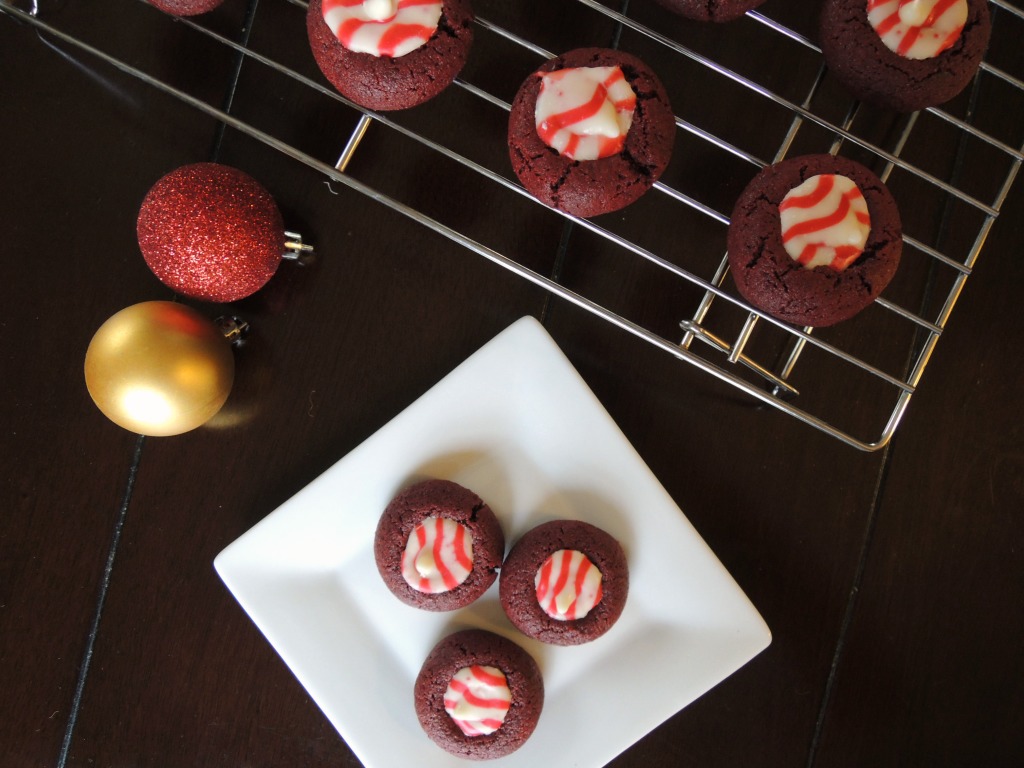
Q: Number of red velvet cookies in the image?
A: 9